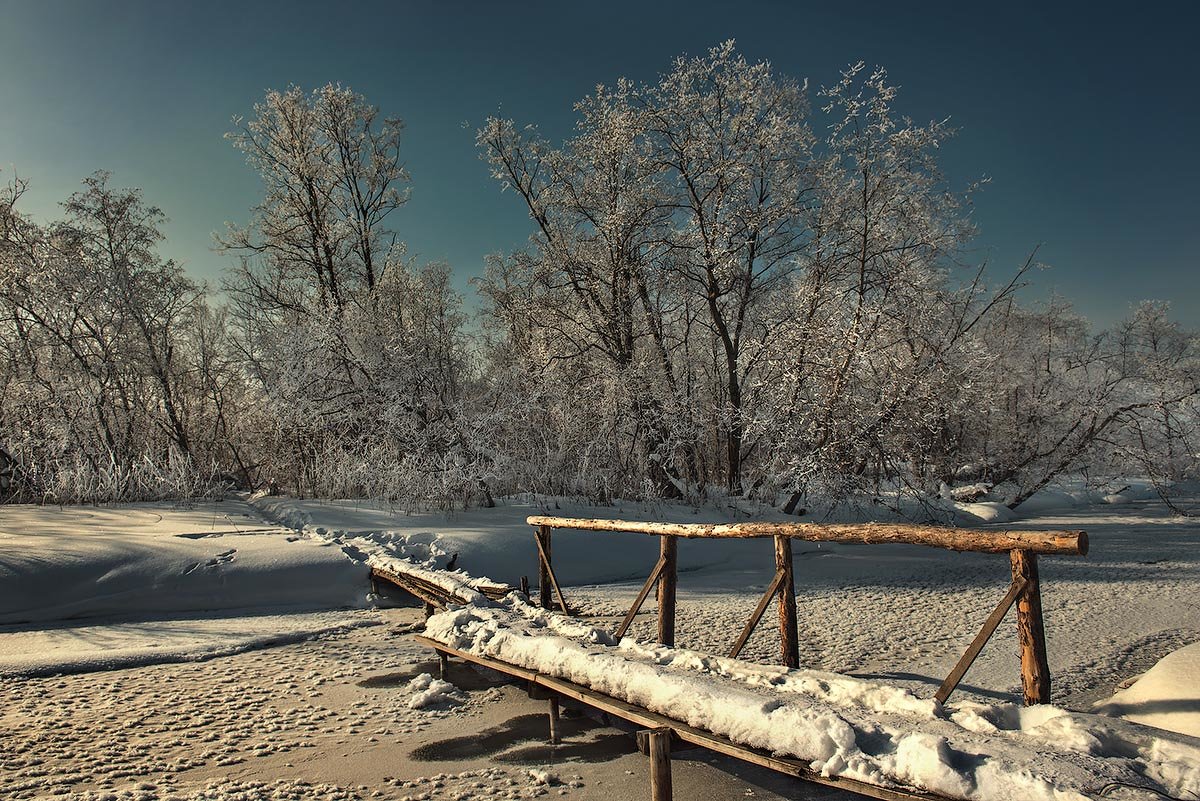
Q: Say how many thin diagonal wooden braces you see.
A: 4